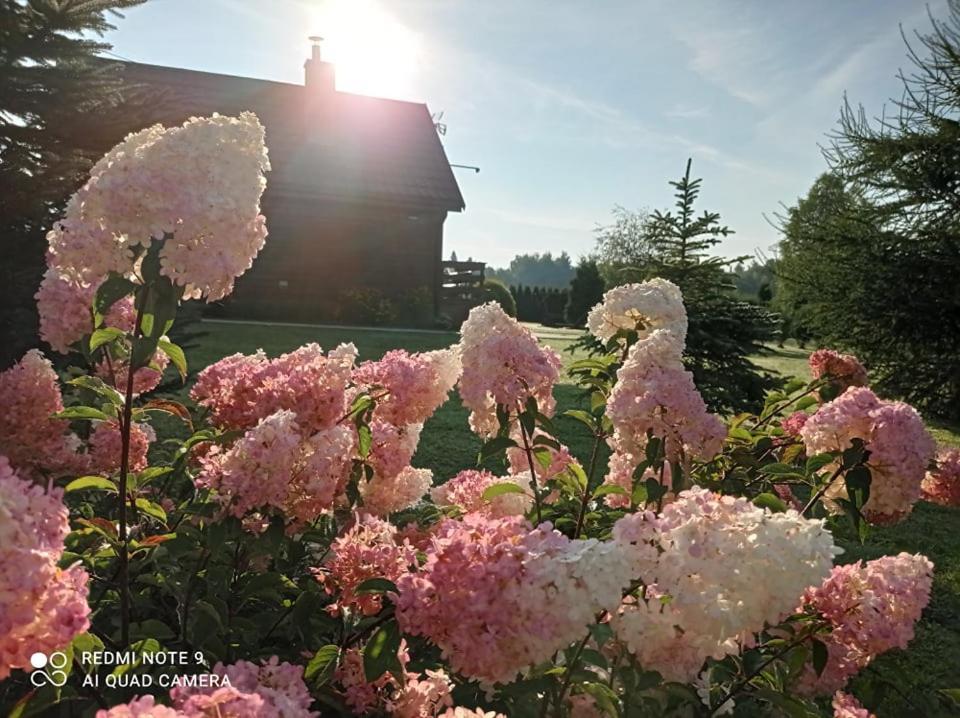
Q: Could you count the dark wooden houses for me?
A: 1